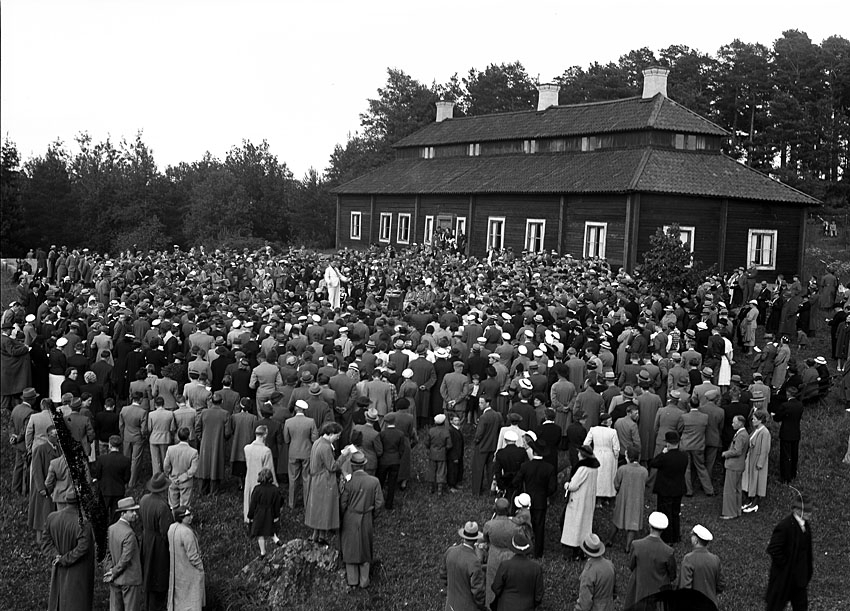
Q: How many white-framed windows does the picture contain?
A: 10